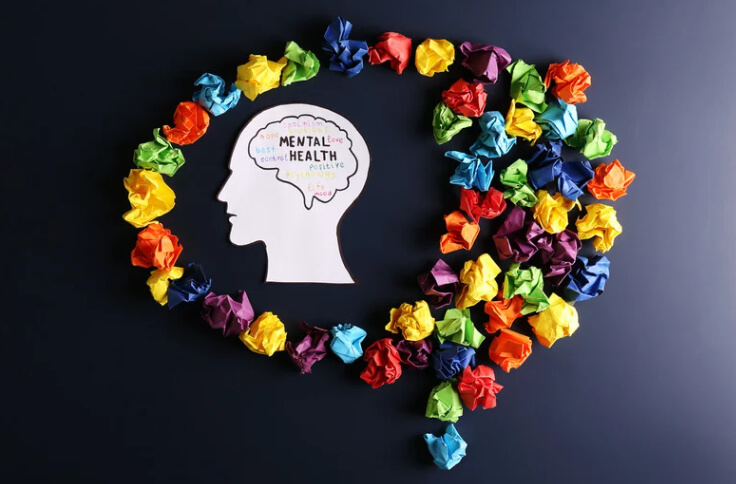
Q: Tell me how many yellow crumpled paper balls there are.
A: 11